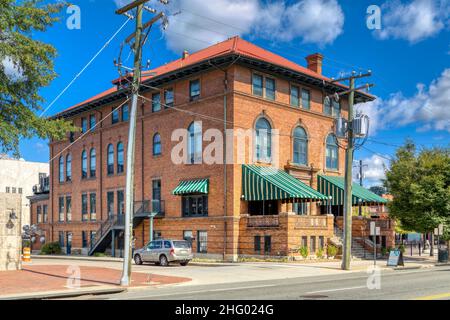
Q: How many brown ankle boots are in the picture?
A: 0